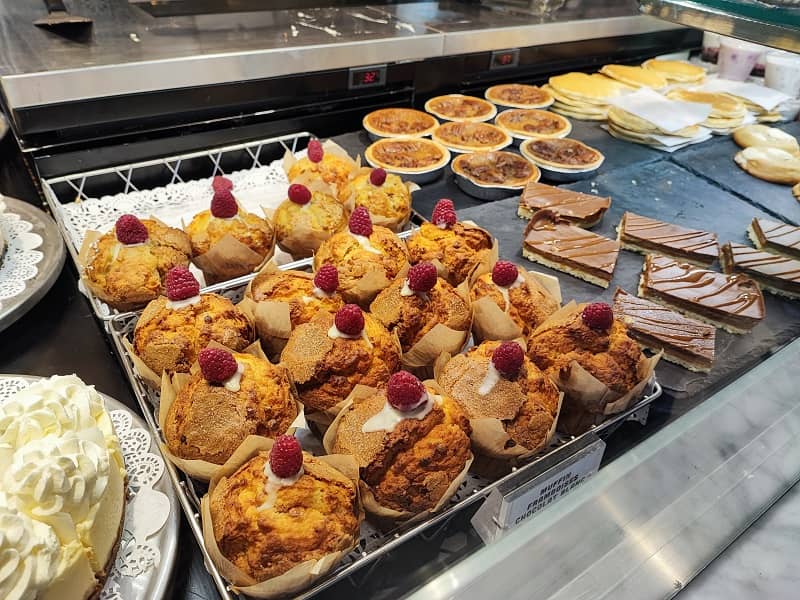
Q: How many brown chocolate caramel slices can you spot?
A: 7